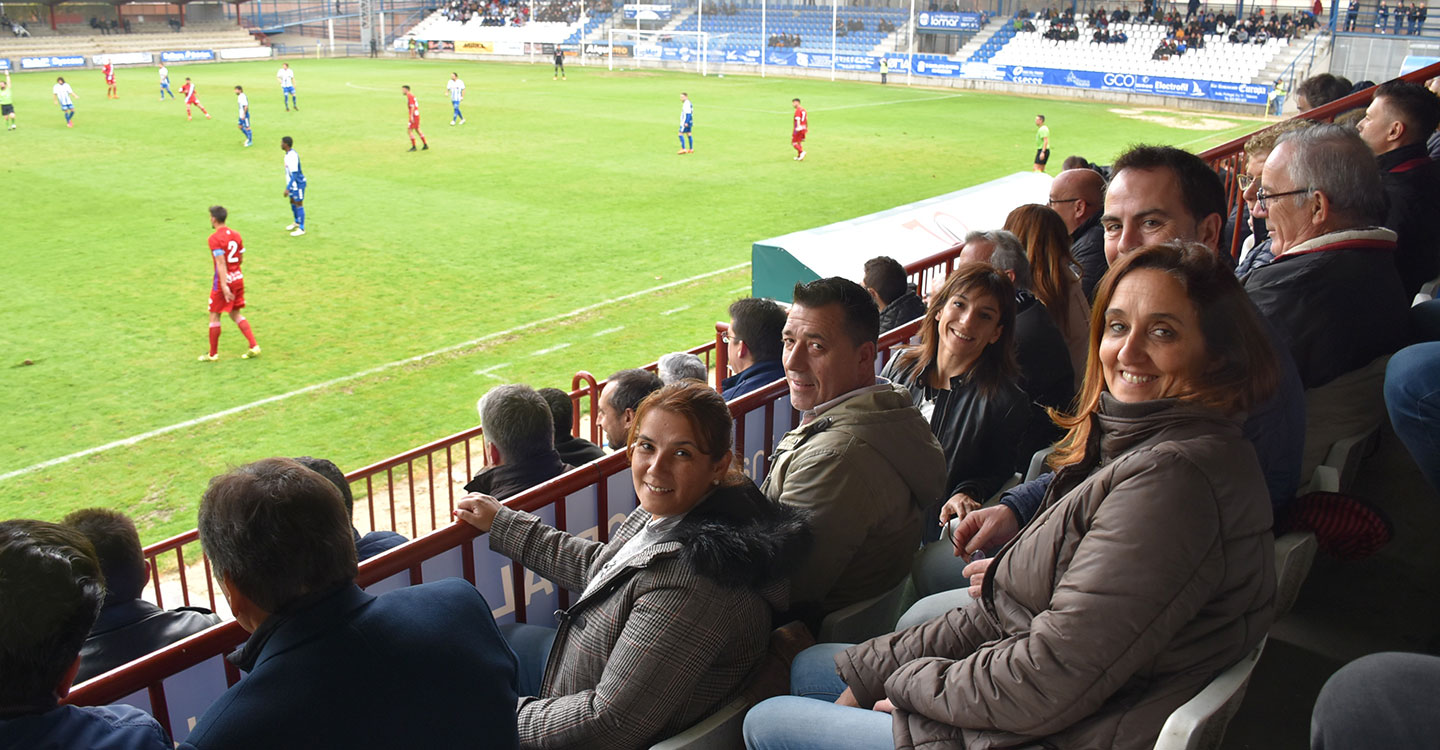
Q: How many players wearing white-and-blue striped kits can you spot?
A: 7